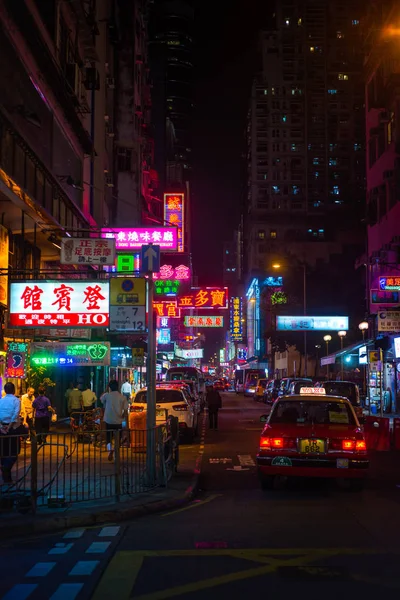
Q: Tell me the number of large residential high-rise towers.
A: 1